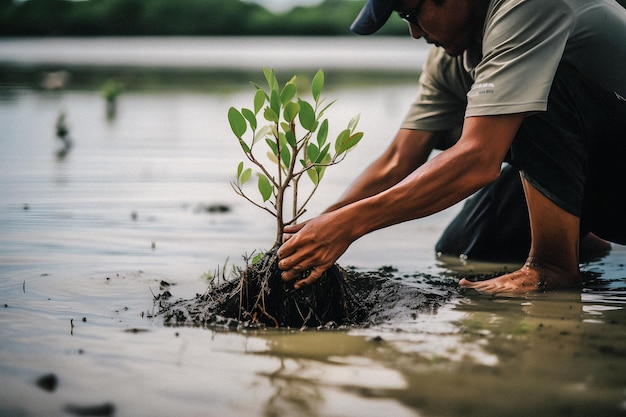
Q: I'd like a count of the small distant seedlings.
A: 2